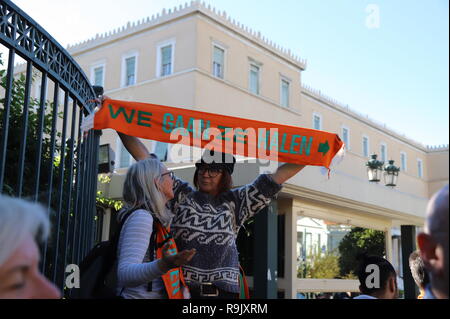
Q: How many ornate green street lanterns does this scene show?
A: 2